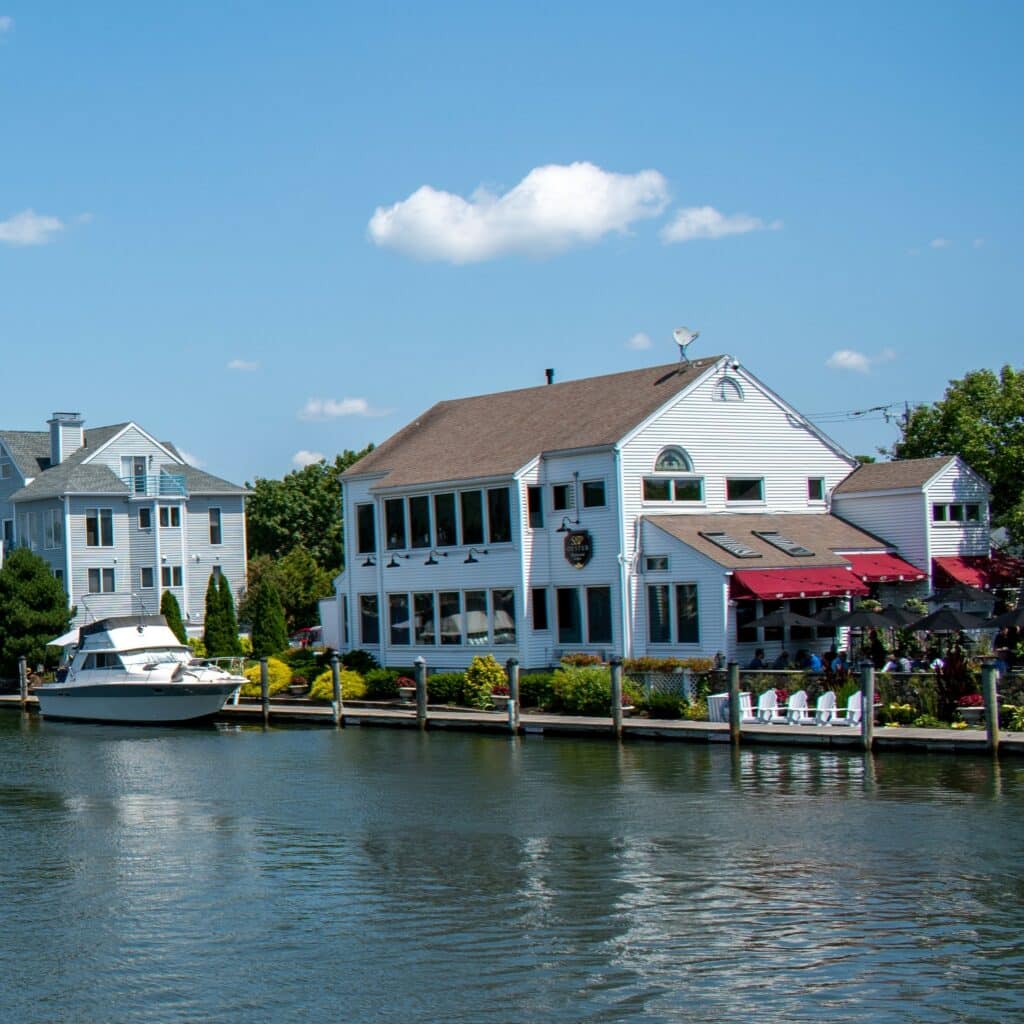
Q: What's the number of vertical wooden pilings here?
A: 9